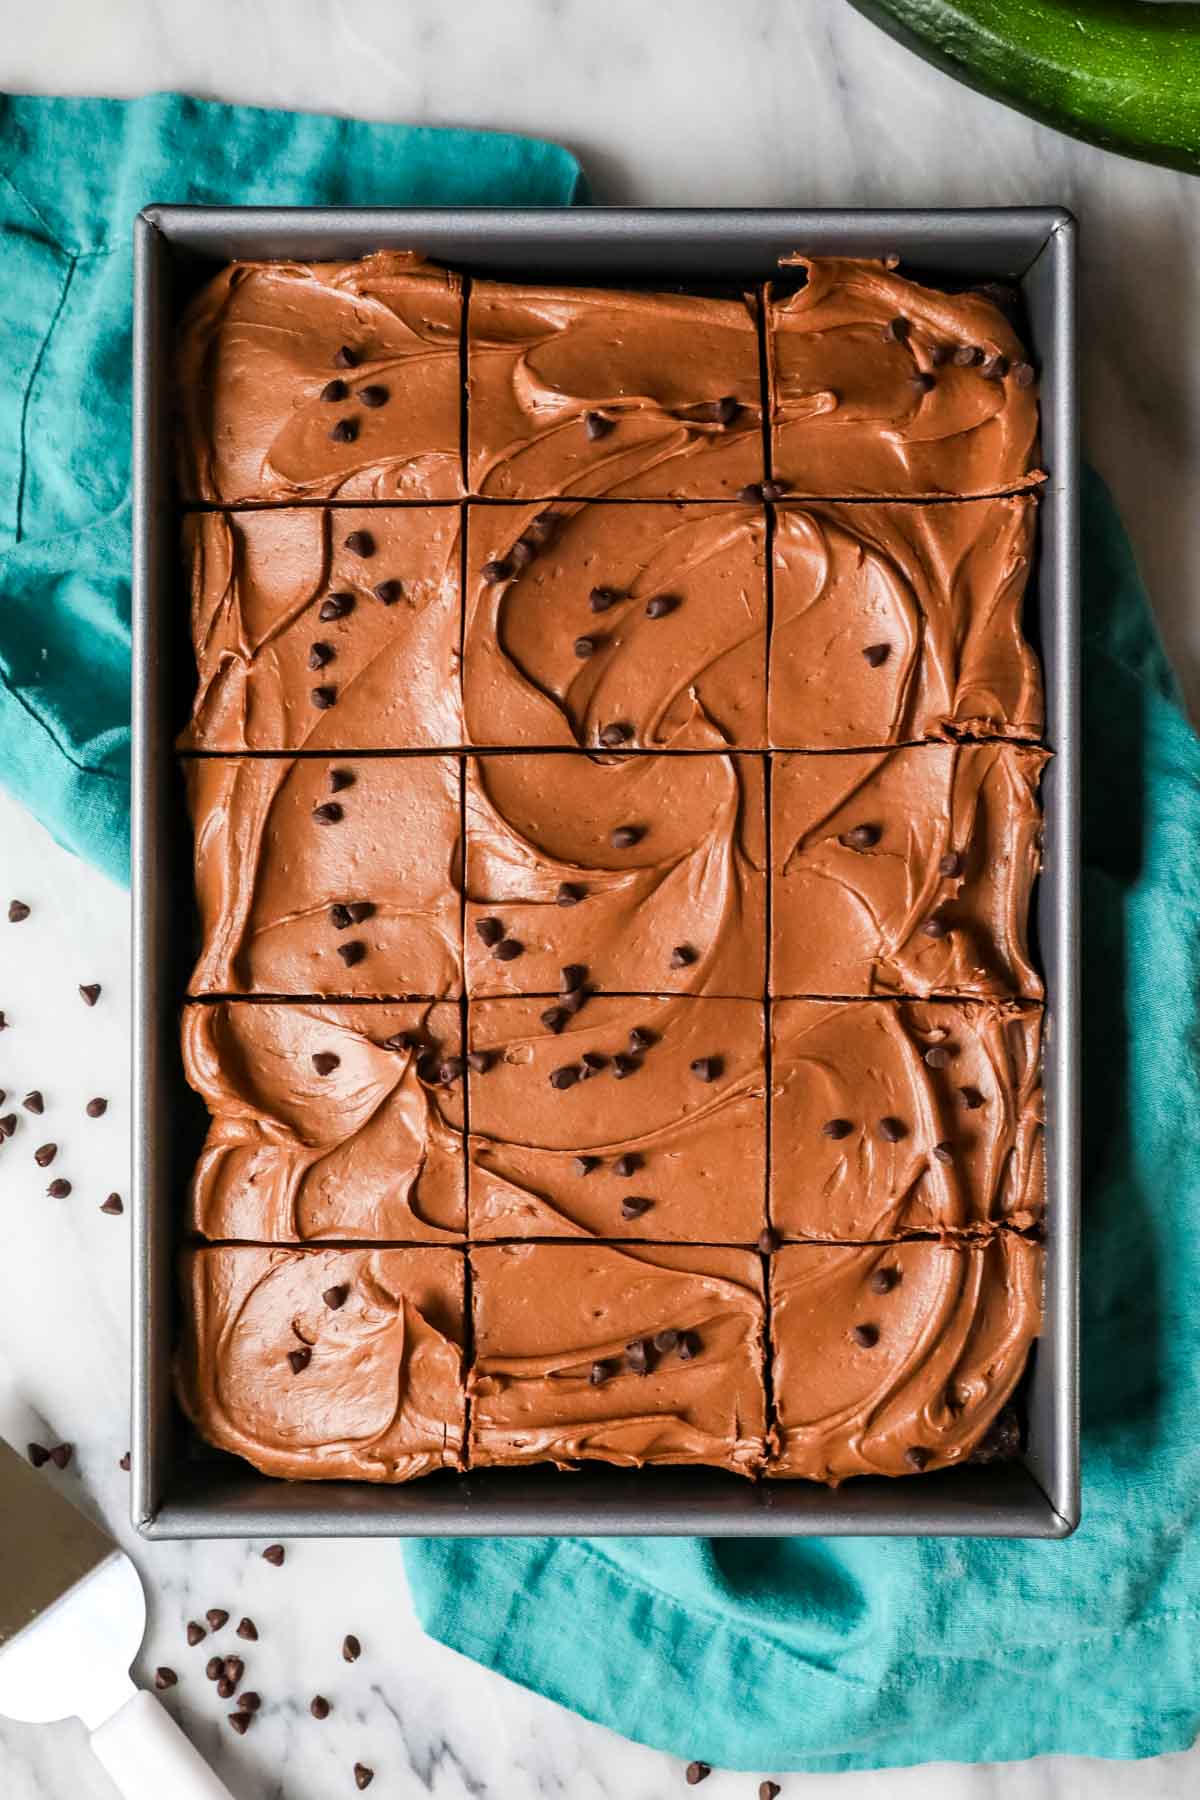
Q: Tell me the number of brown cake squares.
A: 15